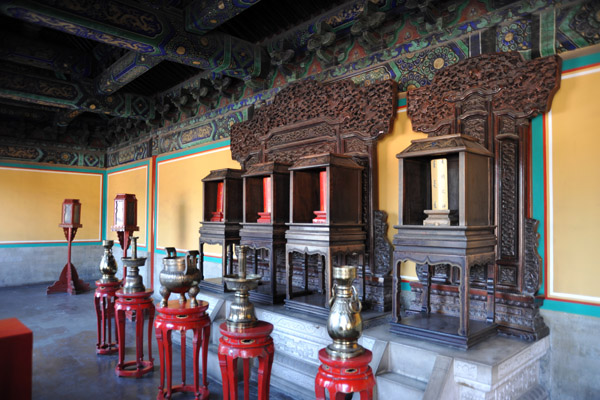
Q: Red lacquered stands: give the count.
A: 5